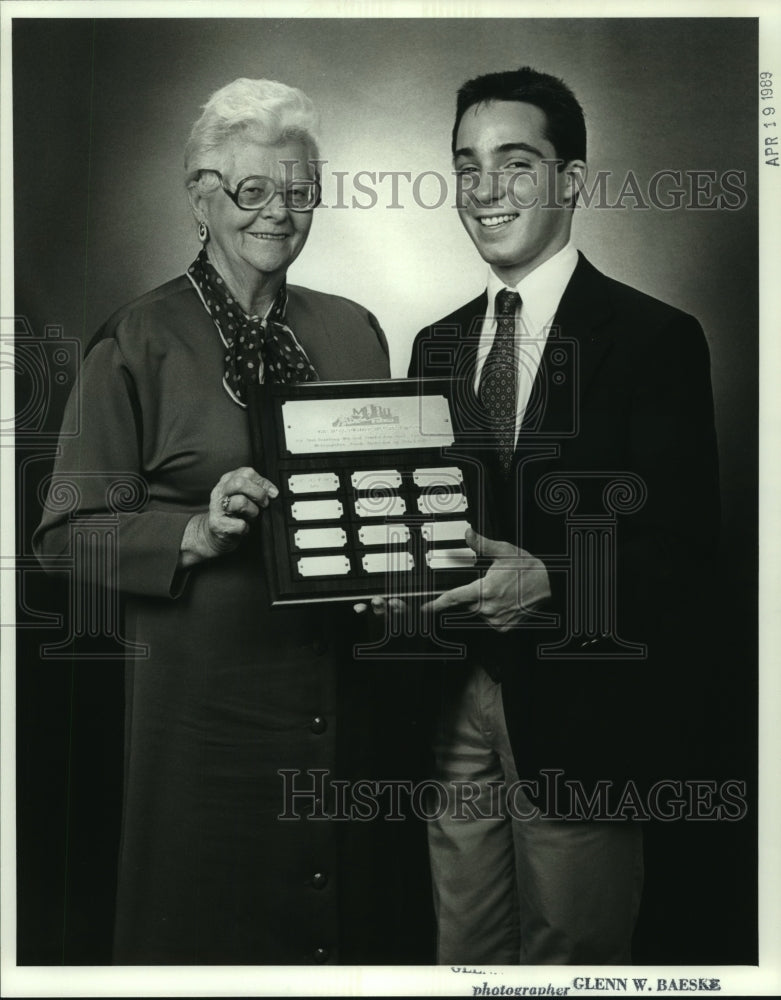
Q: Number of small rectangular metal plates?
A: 12